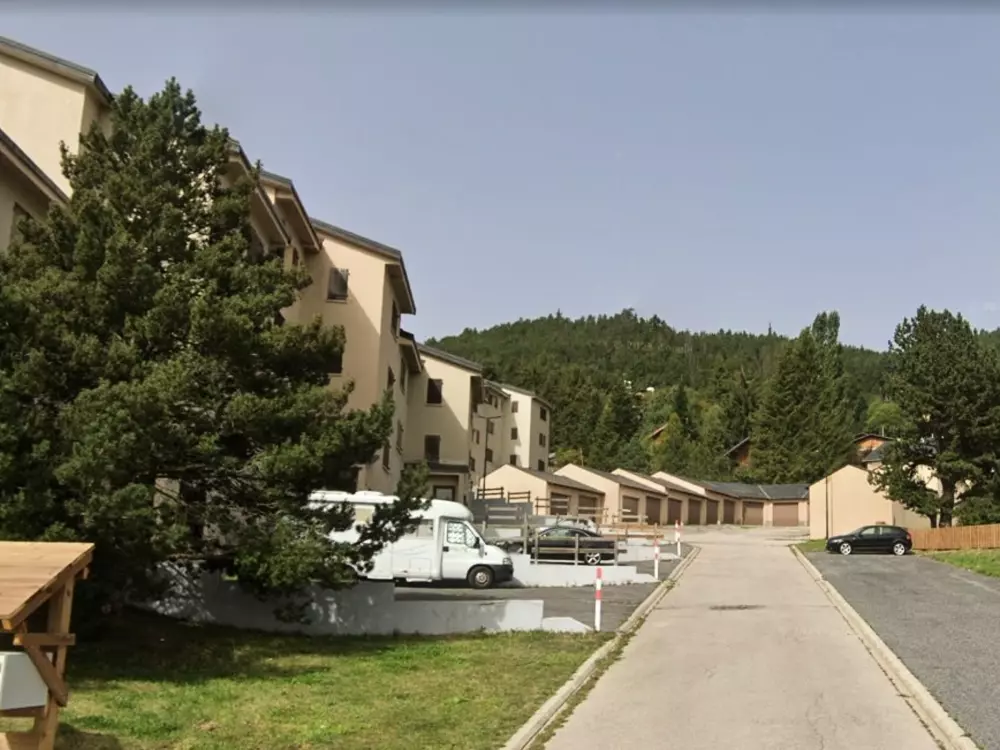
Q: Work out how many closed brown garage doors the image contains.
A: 10